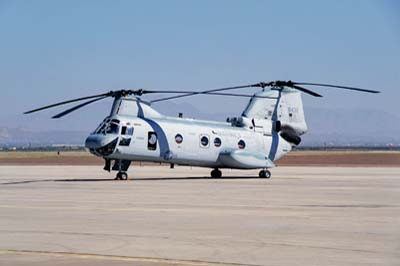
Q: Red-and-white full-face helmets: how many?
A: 0